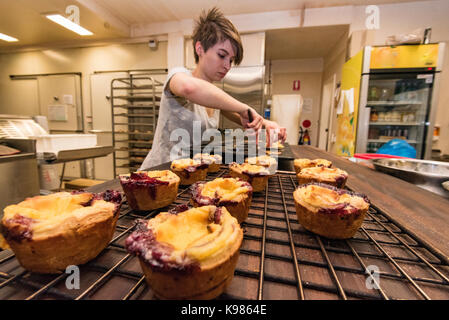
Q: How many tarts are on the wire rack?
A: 11